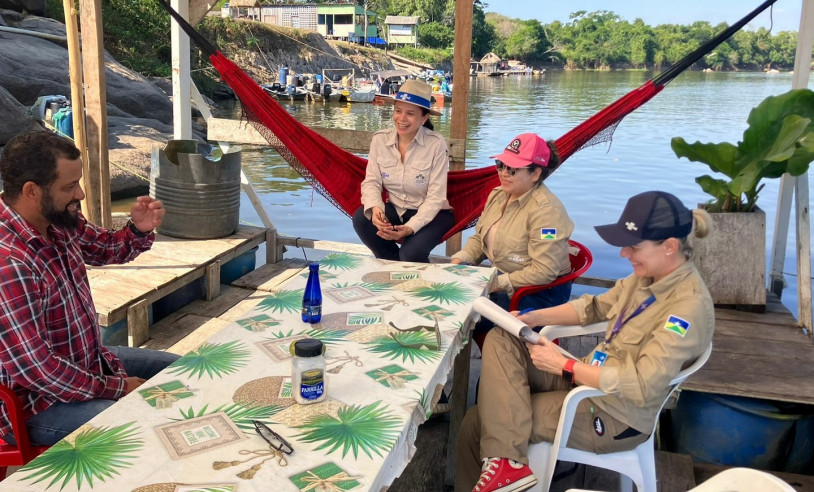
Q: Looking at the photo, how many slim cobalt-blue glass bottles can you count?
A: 1